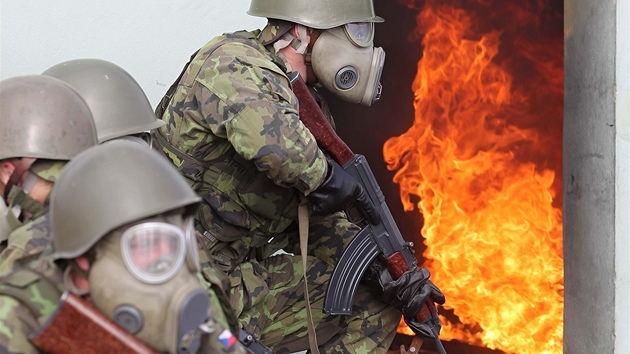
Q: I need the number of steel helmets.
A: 4